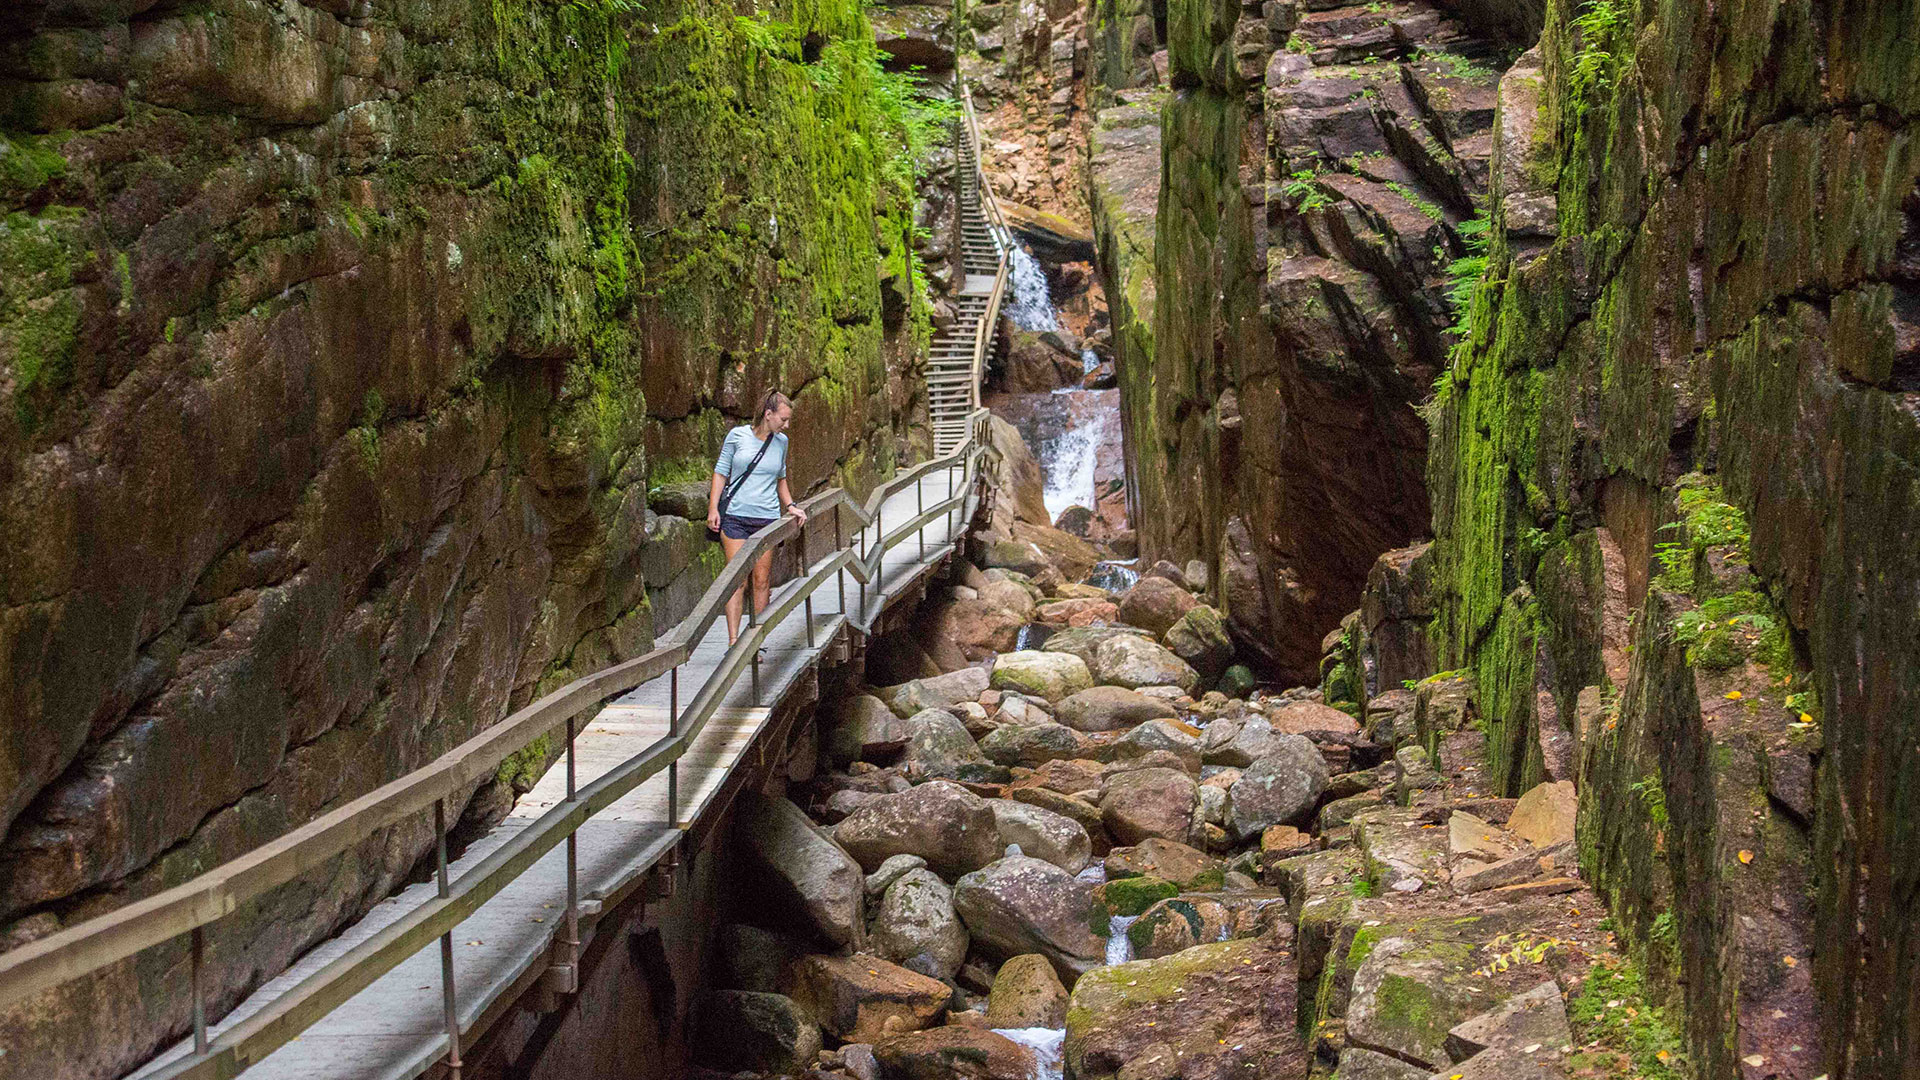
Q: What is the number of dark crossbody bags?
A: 1